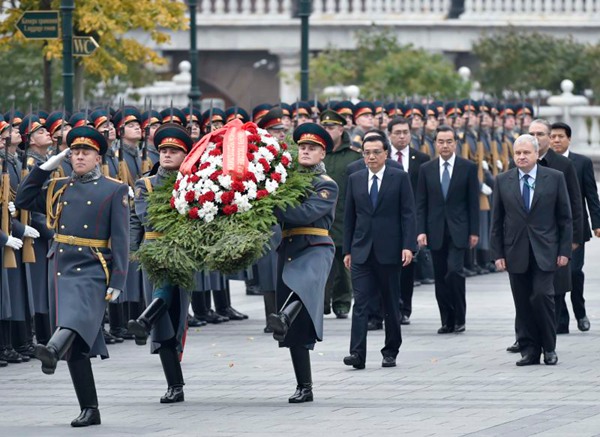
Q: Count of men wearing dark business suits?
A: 7